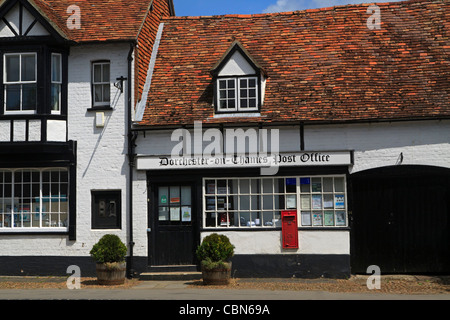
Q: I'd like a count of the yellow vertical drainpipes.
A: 0